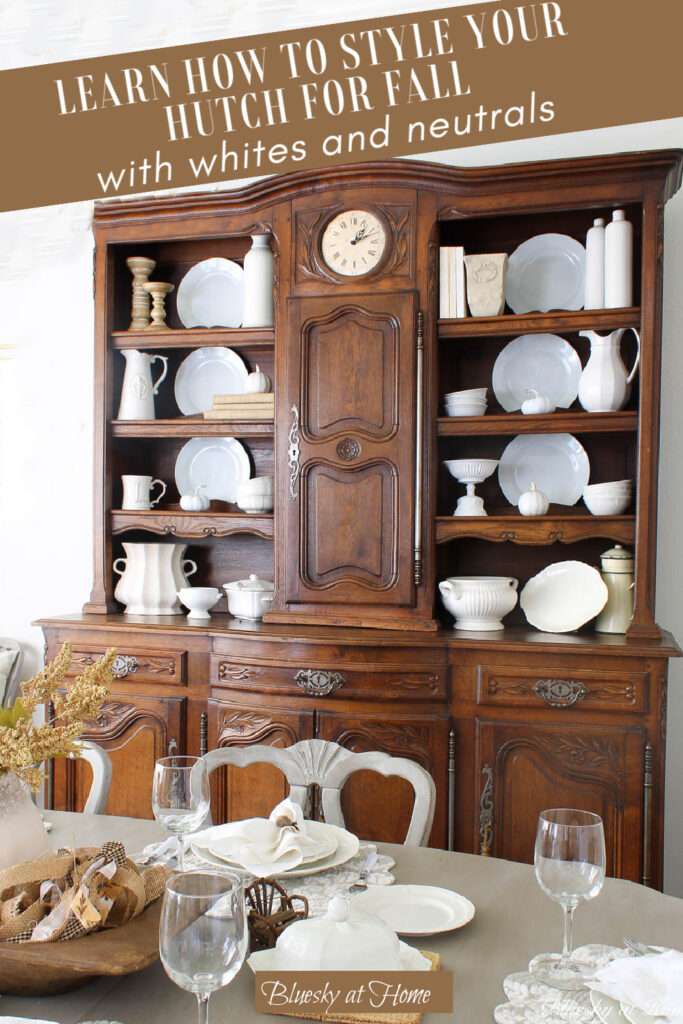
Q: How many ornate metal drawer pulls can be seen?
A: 3